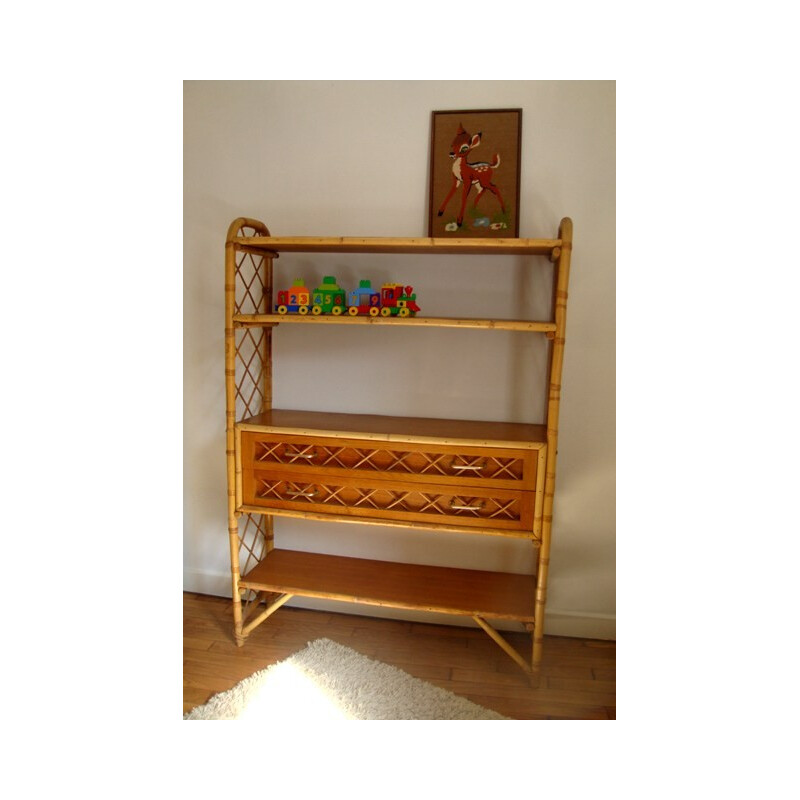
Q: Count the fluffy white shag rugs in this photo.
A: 1